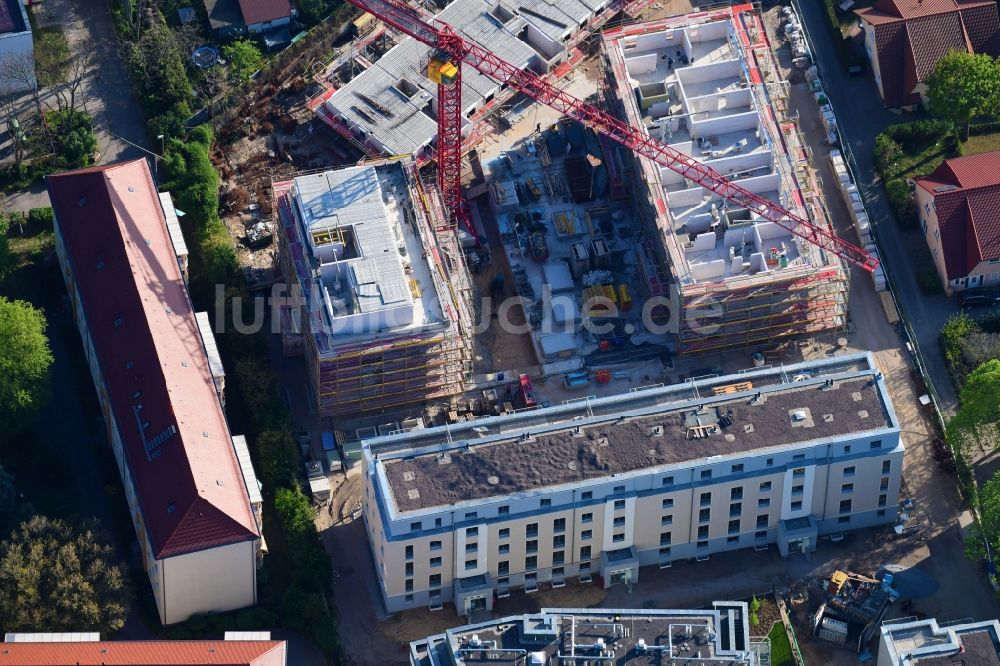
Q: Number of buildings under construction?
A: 3